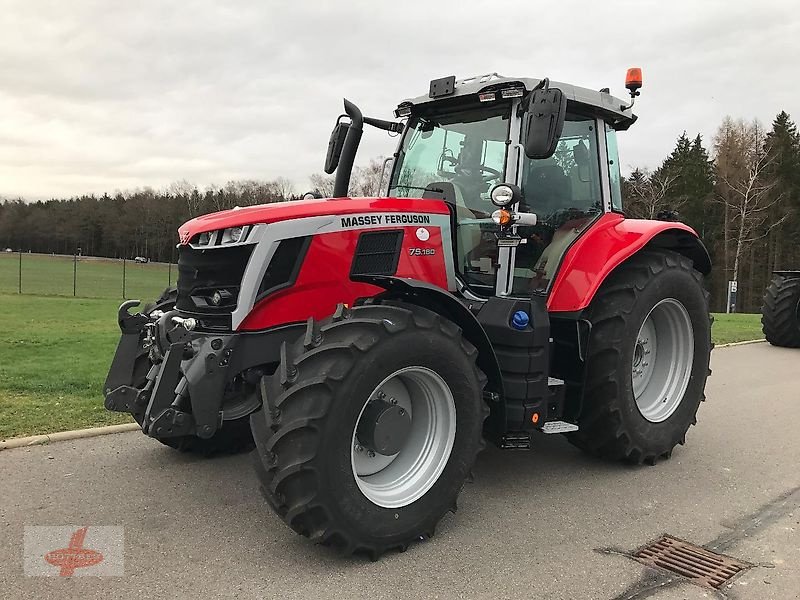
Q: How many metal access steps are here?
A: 2